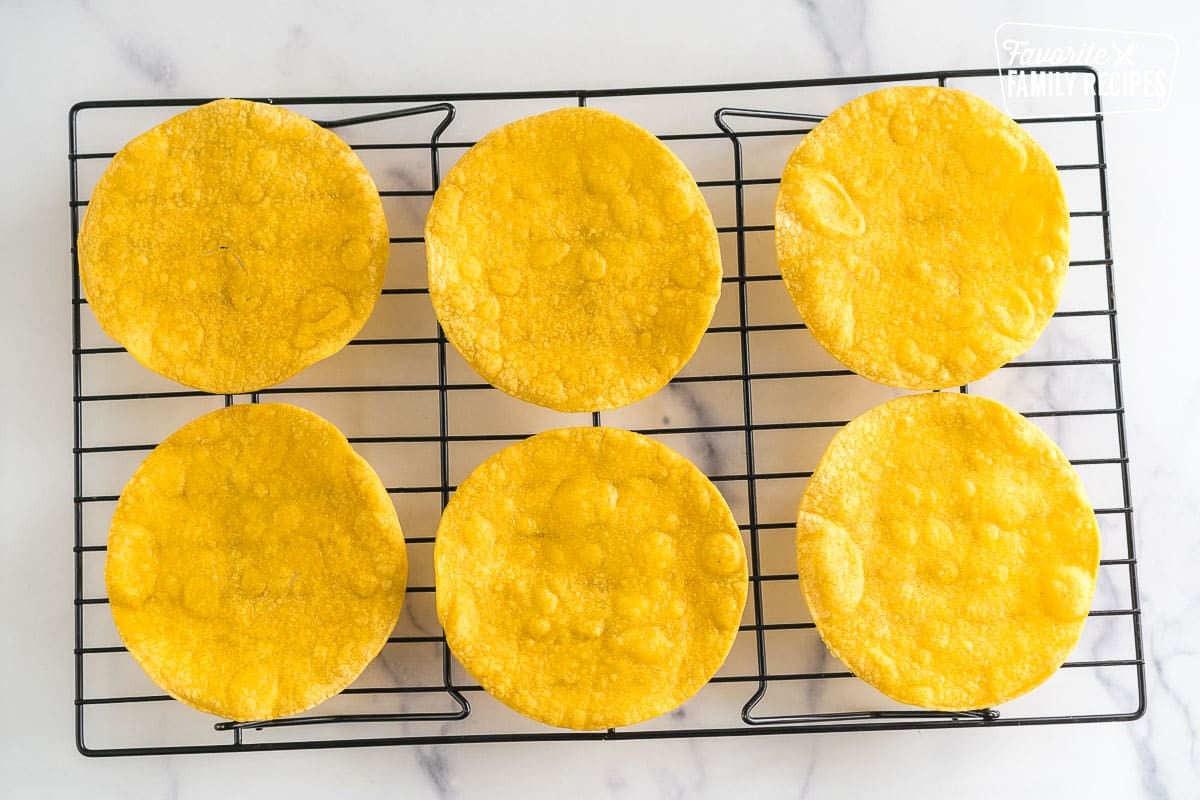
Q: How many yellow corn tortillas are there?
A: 6